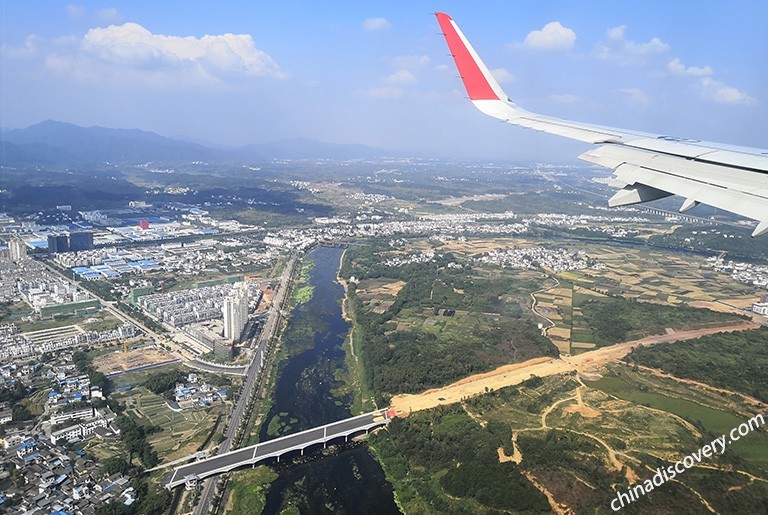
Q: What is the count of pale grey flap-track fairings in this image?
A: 3